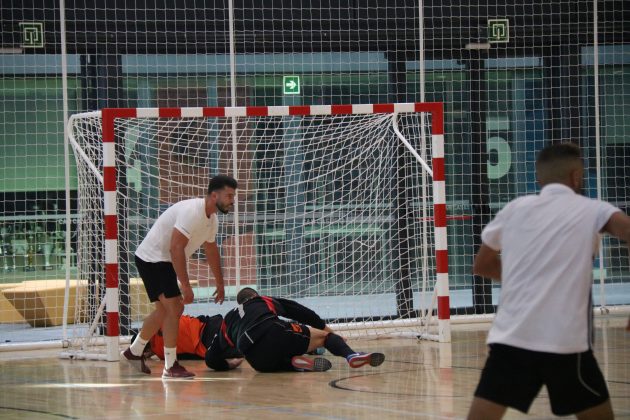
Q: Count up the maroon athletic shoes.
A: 2